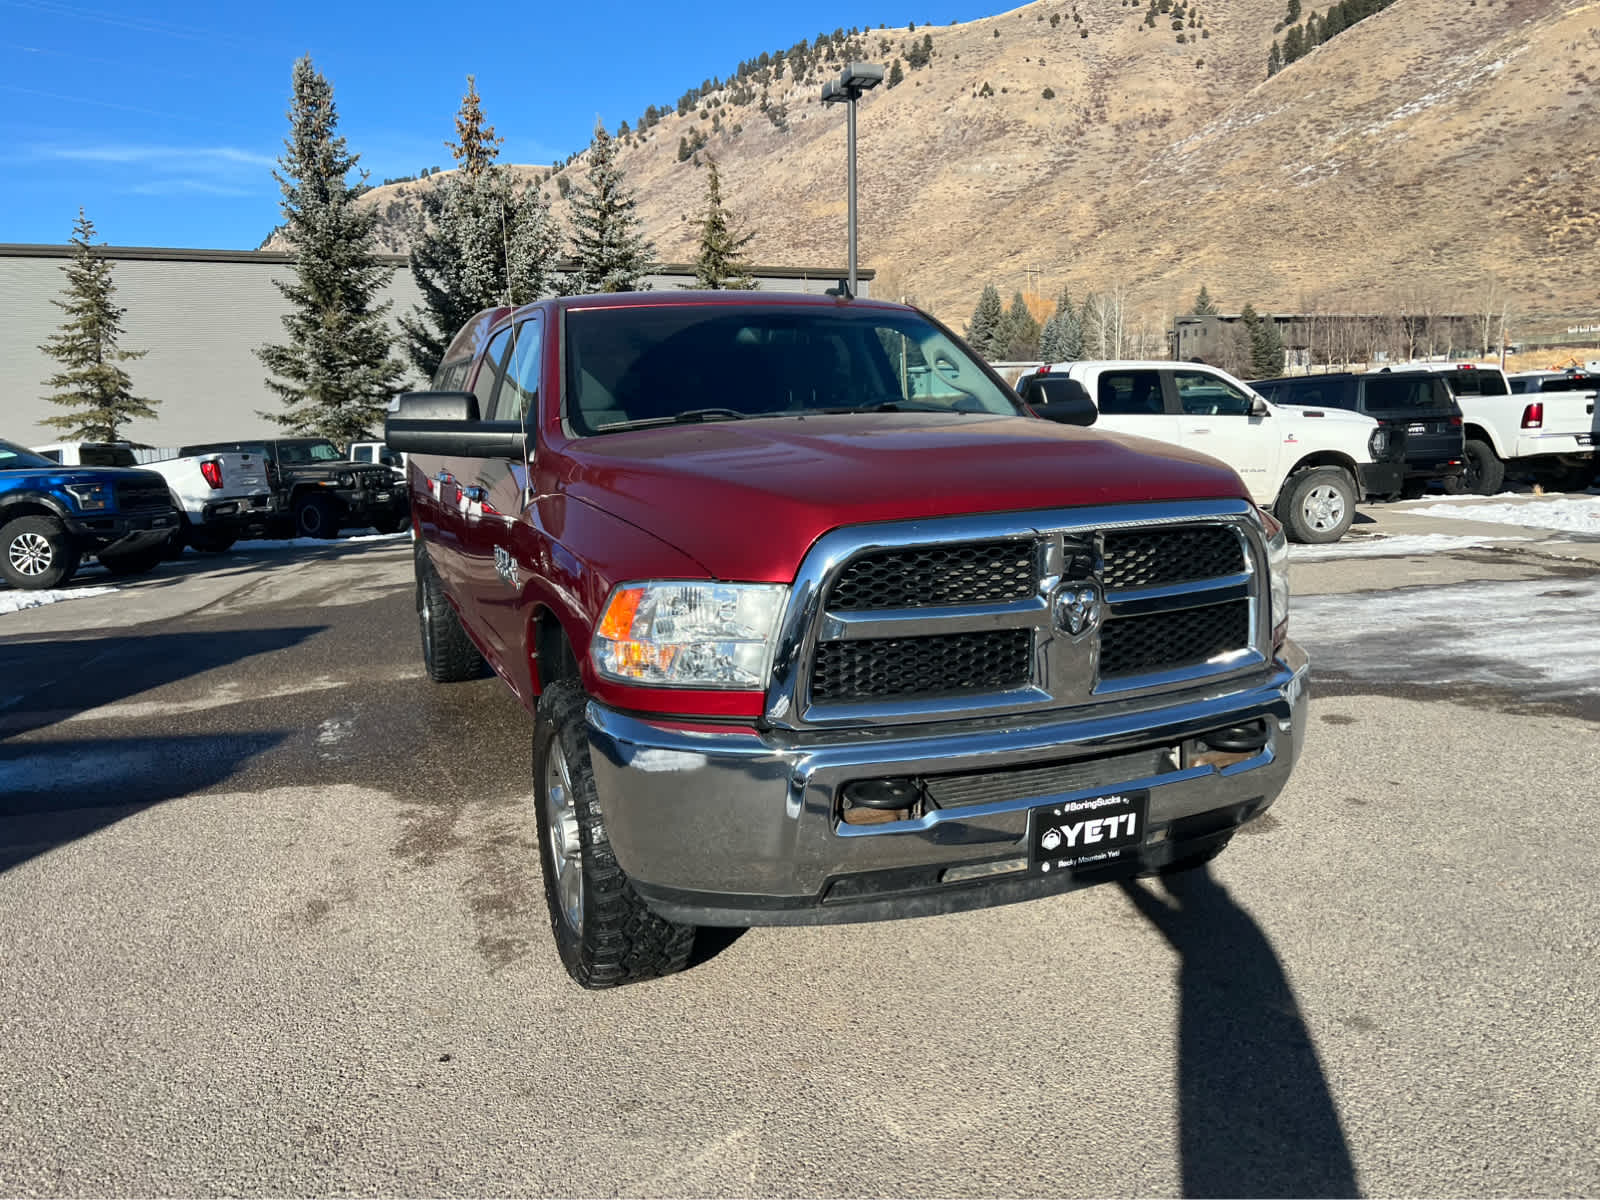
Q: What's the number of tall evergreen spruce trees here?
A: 5